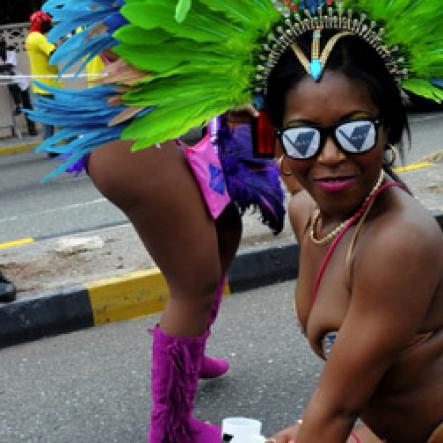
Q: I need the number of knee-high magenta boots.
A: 2